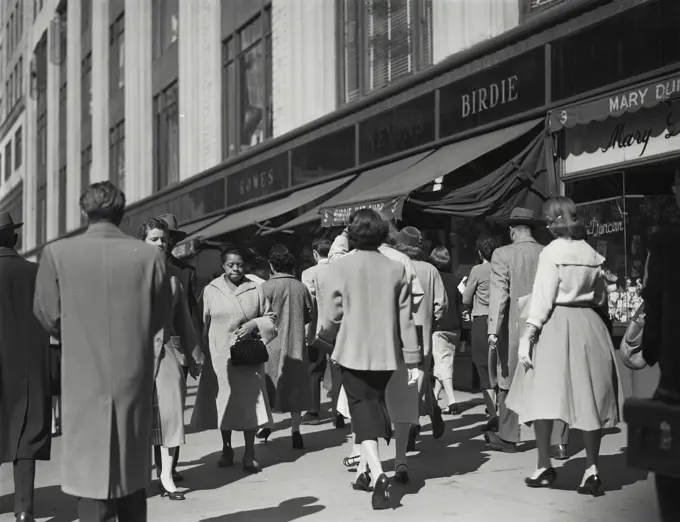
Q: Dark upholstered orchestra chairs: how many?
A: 0